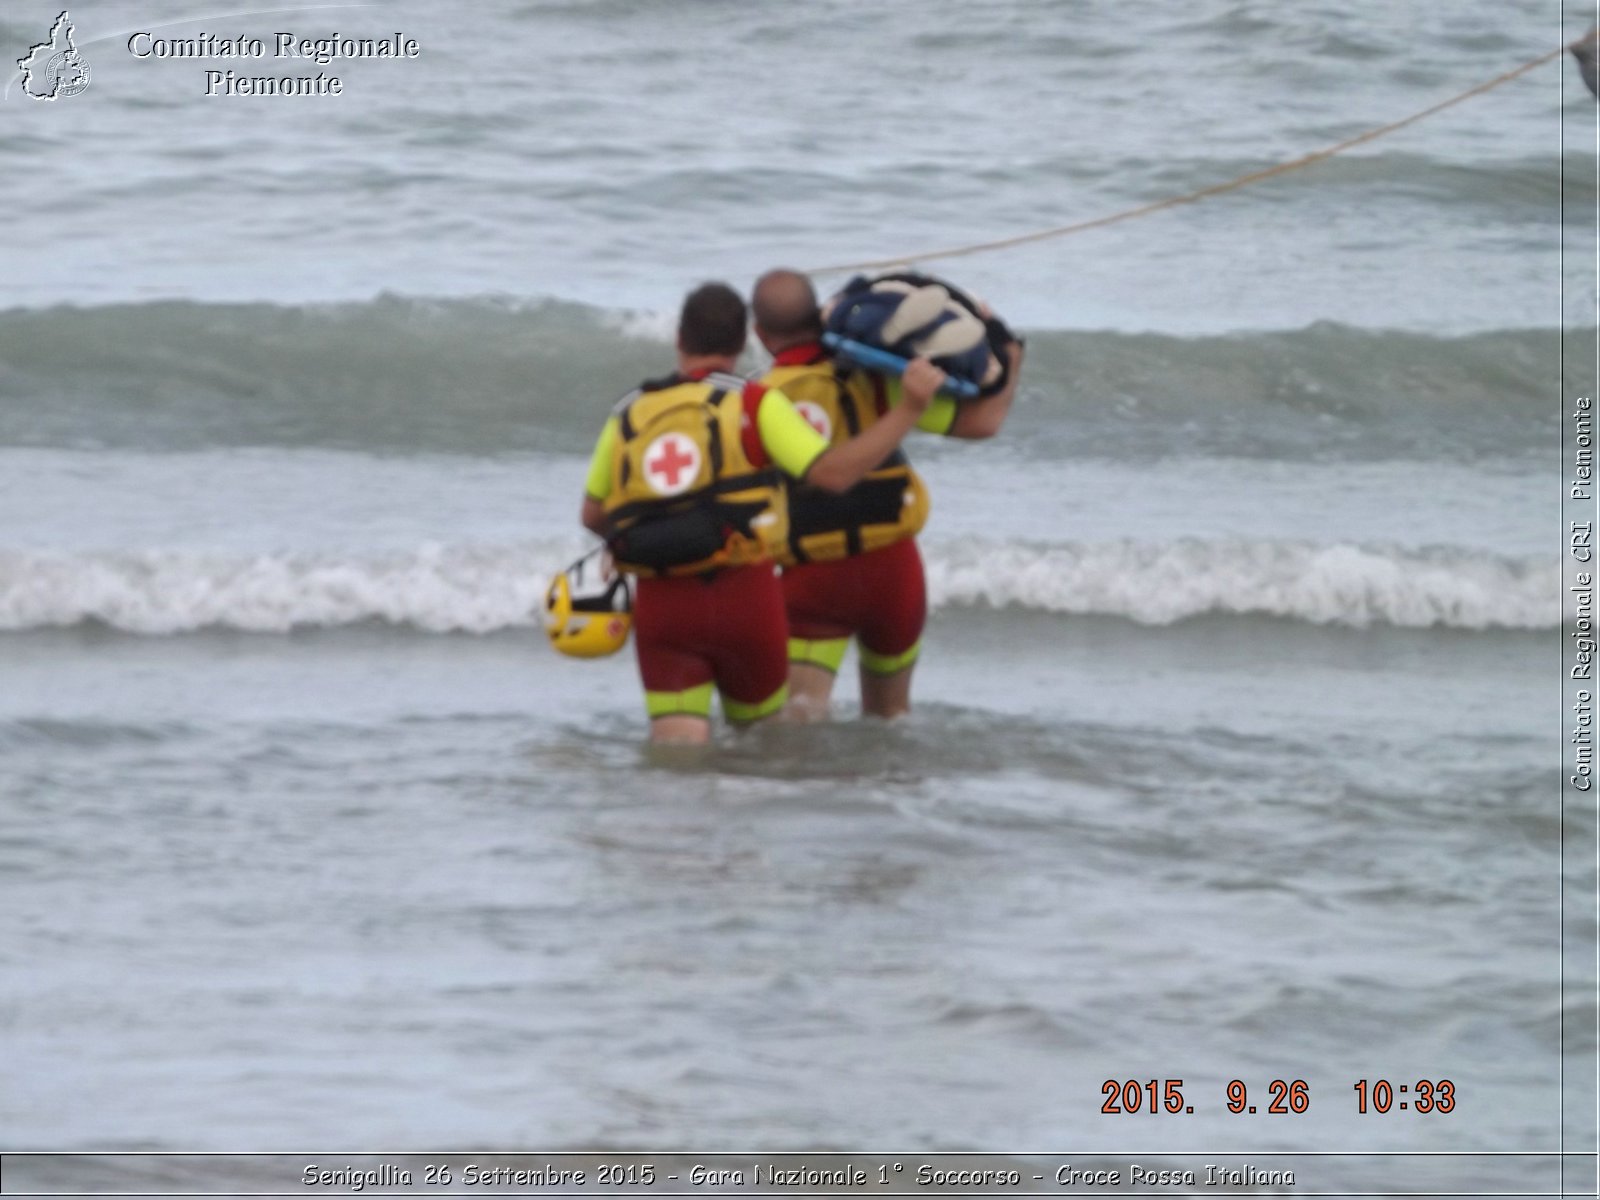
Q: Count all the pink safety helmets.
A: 0